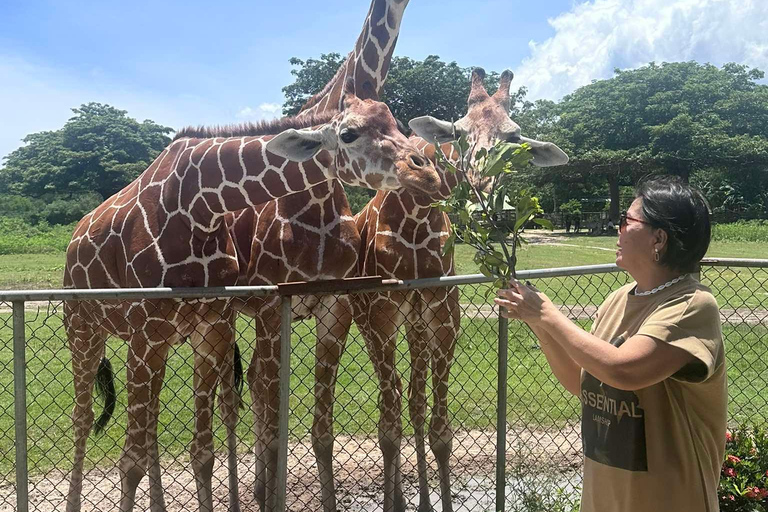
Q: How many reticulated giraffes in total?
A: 3